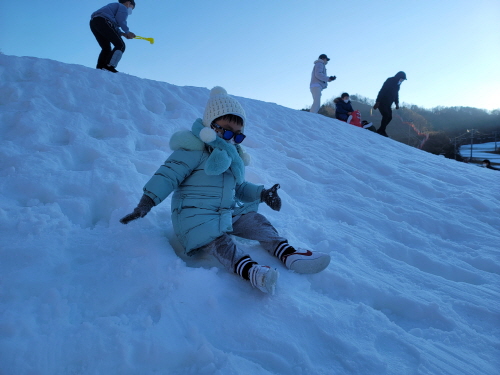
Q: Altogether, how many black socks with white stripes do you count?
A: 2